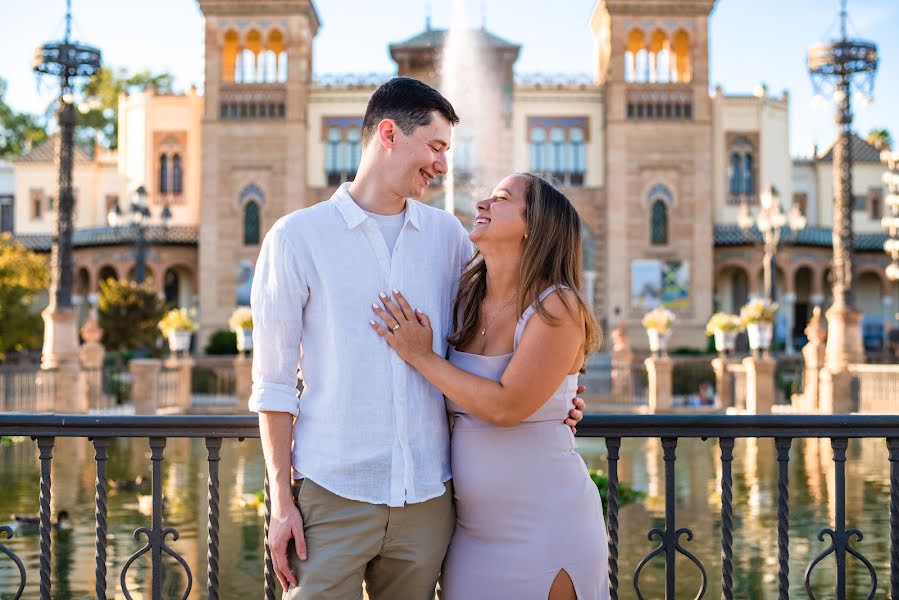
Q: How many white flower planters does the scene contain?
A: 5